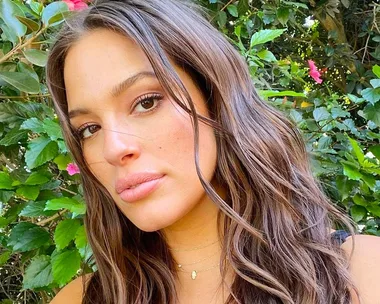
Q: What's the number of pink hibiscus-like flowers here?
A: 3